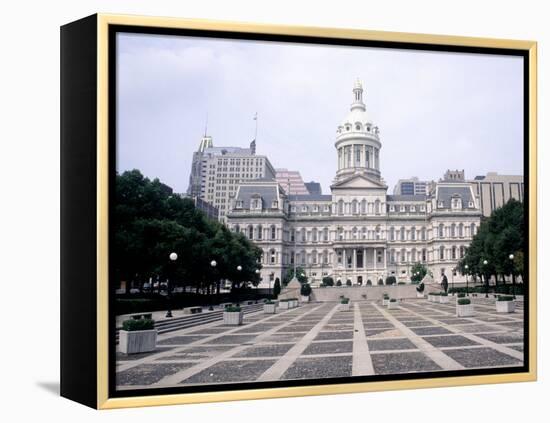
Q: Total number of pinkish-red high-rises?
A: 1